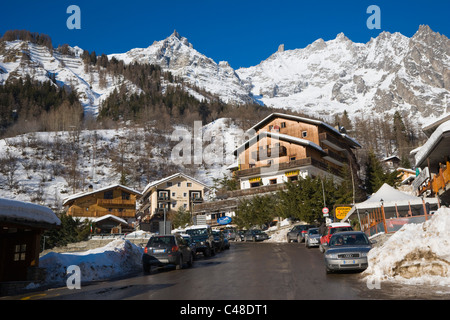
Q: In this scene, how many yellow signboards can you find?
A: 1